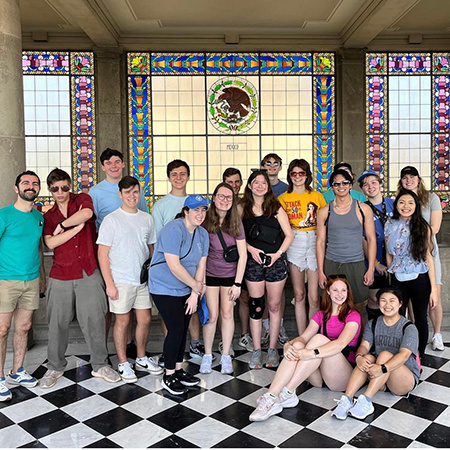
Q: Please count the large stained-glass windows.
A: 3